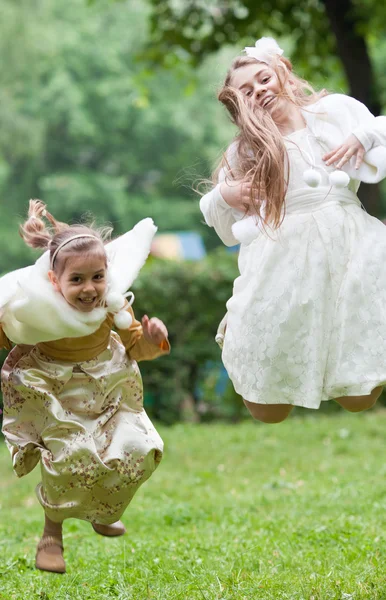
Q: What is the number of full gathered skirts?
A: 2